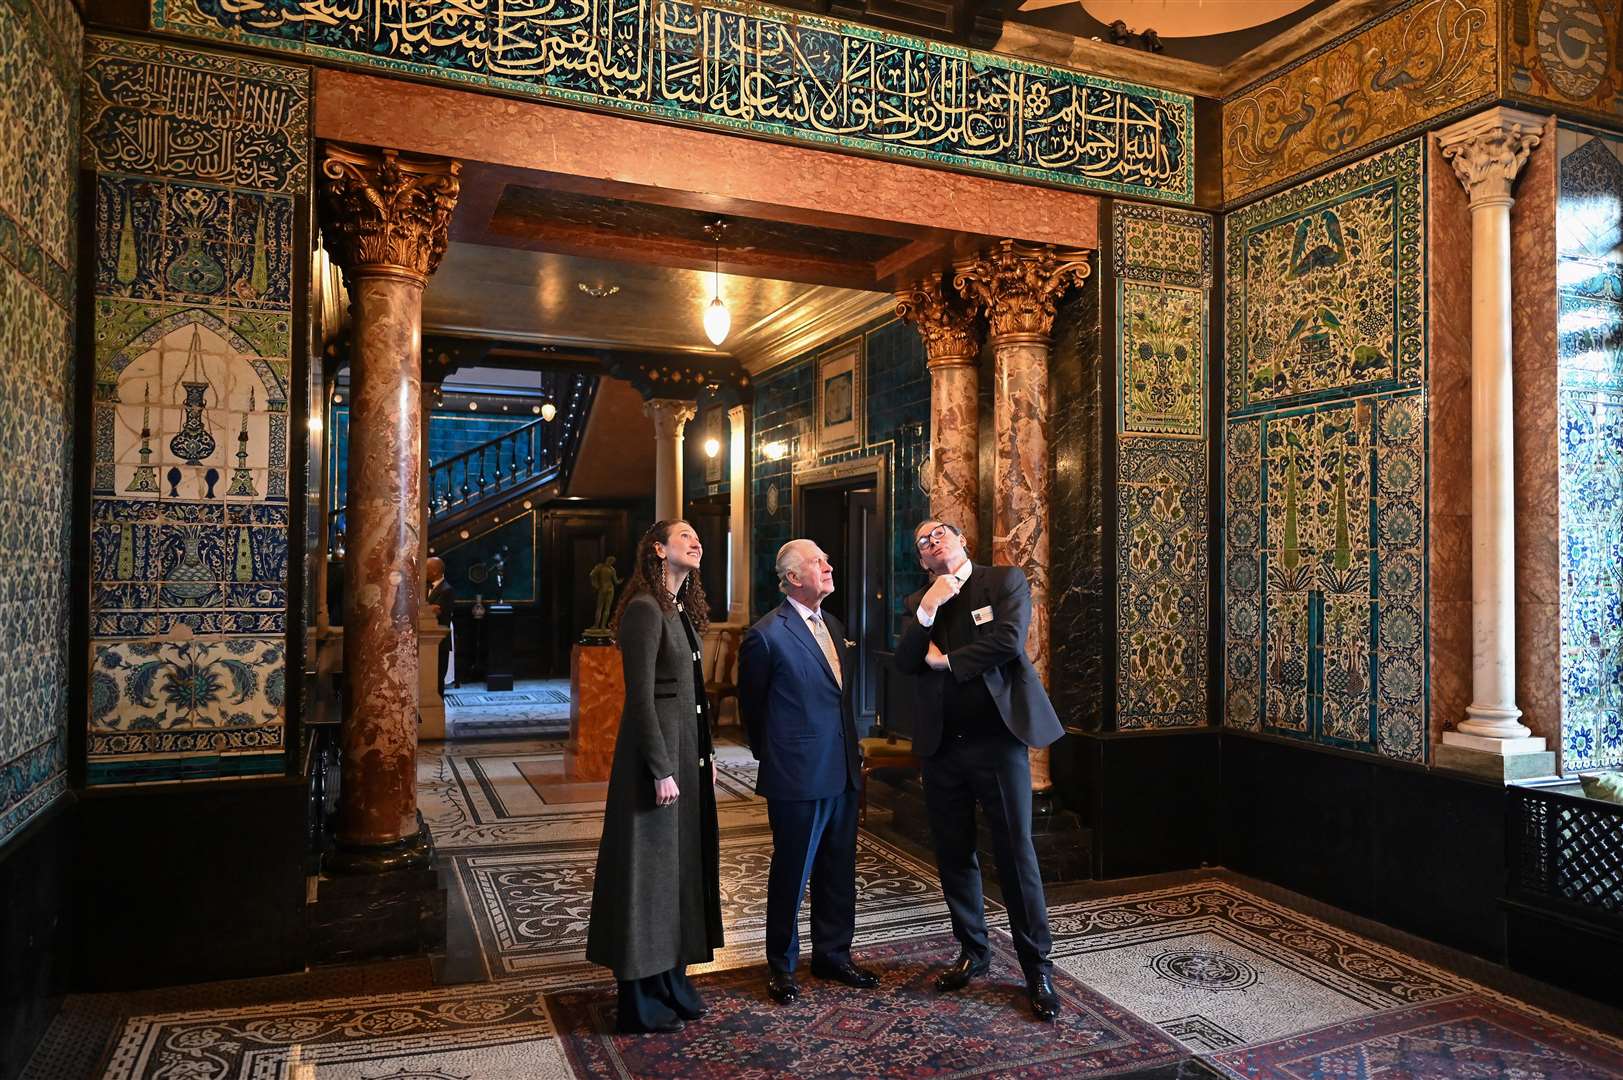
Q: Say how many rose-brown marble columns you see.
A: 3